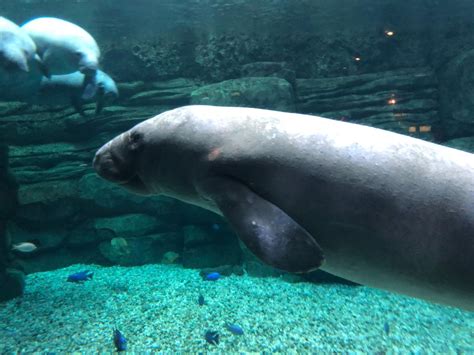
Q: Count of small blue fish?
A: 7